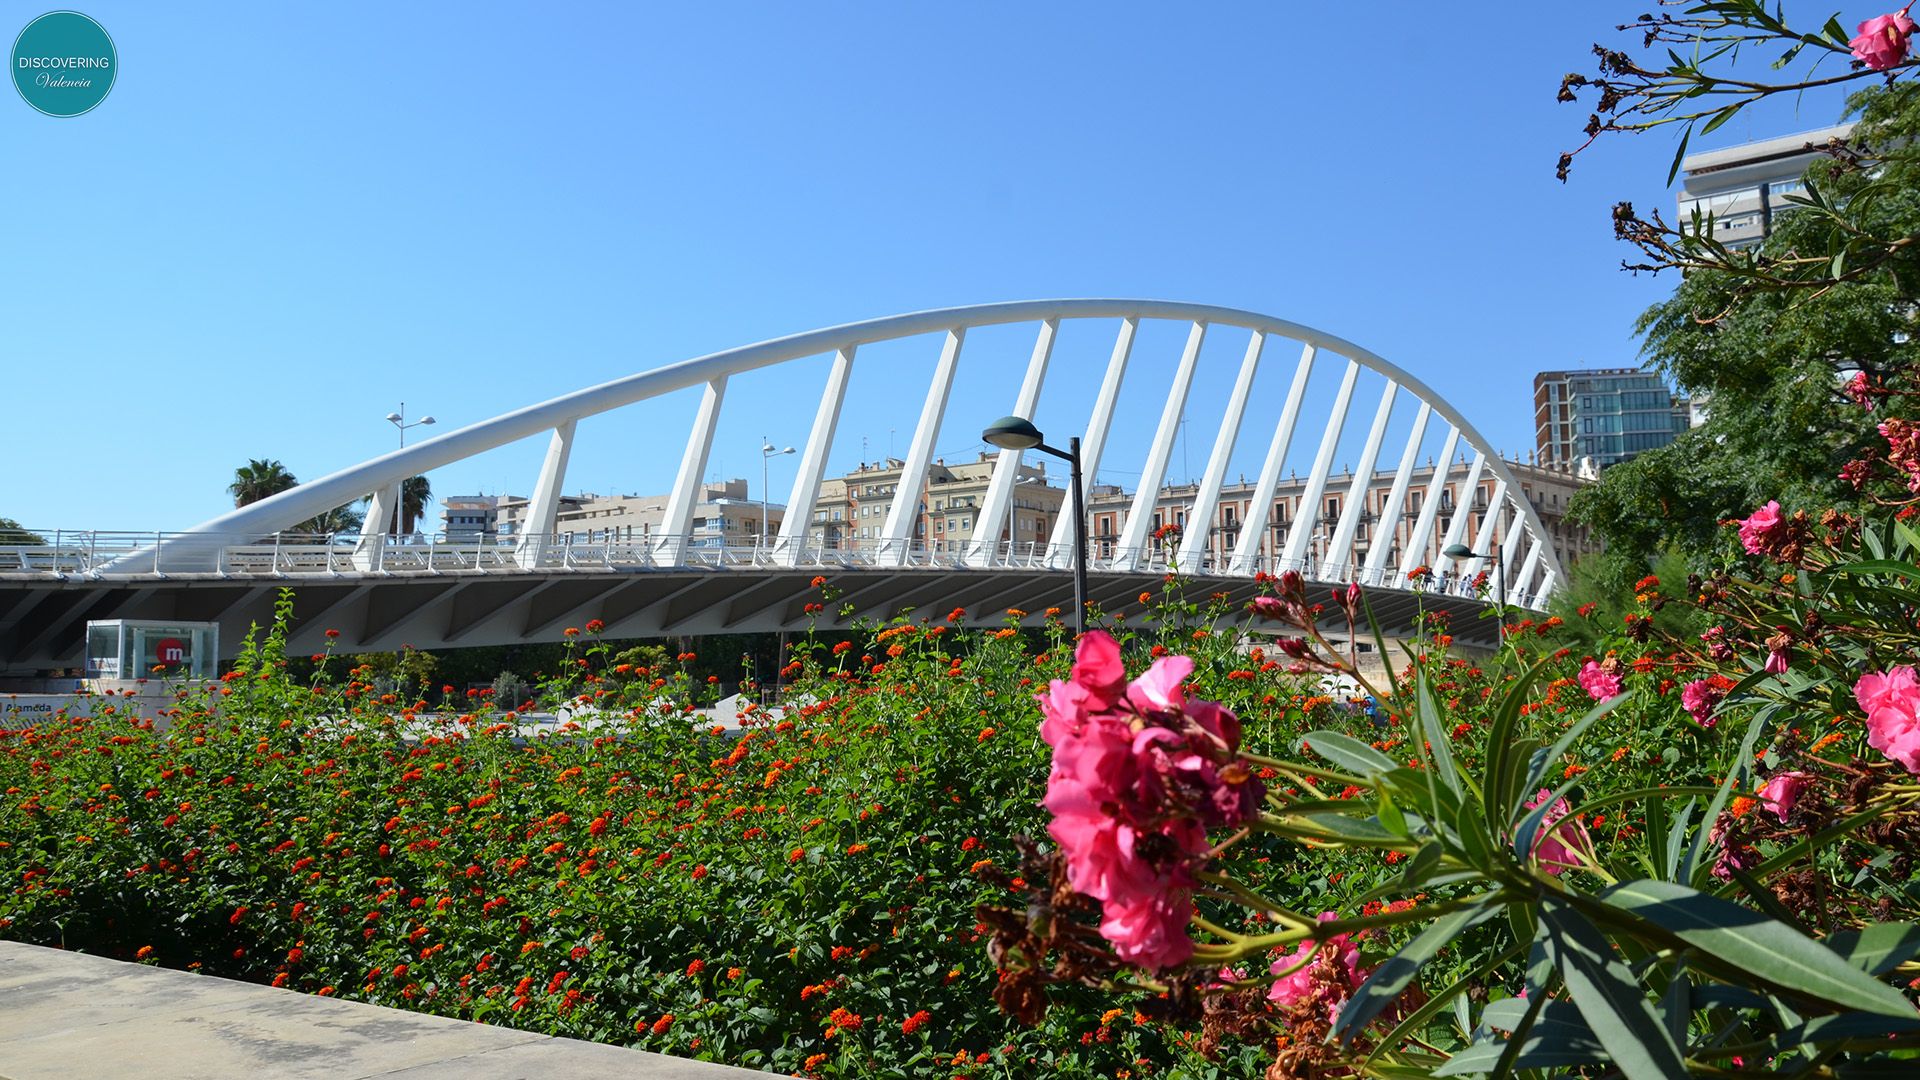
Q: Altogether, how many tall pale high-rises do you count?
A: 1